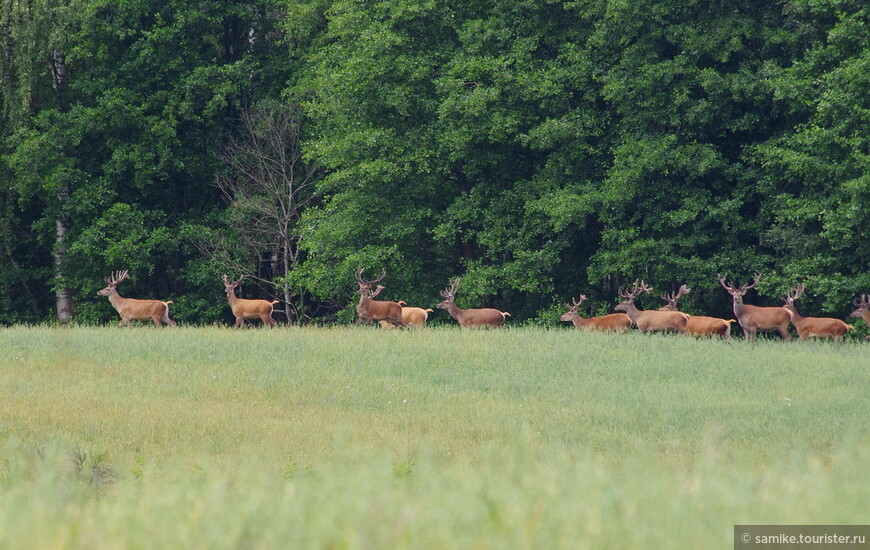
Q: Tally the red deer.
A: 11